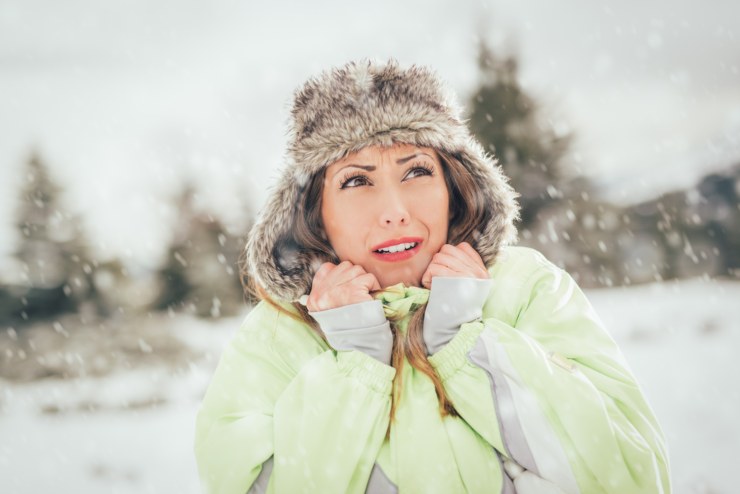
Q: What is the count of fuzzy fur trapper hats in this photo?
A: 1